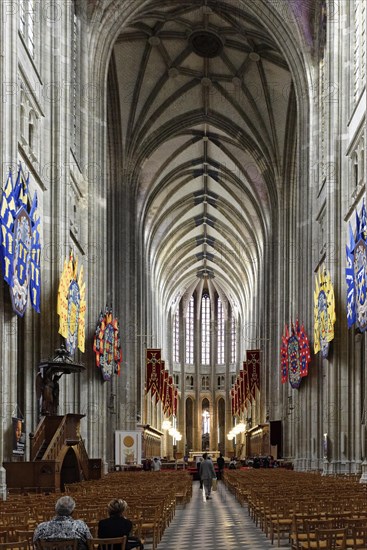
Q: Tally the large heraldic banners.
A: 6